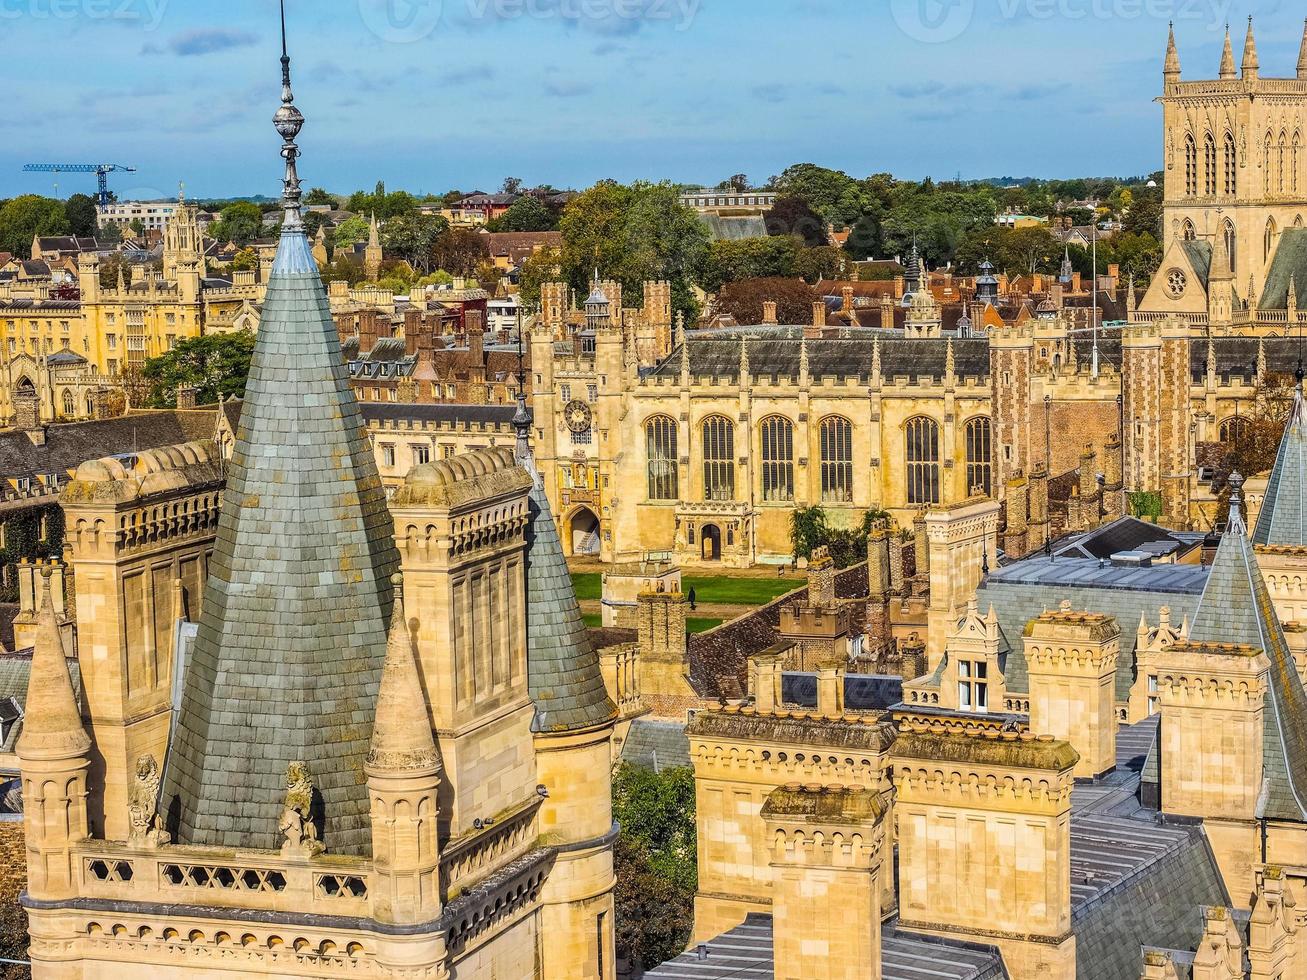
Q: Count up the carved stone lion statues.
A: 2